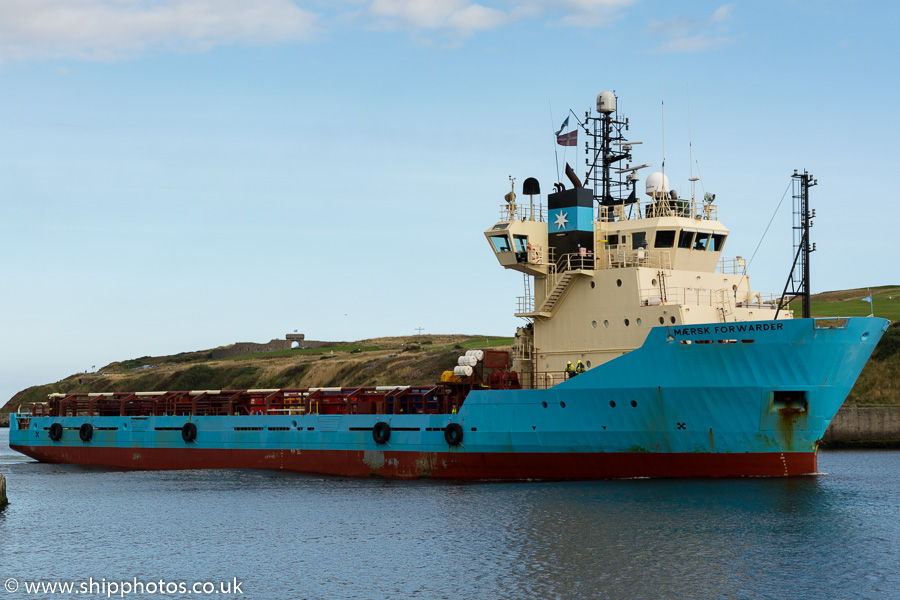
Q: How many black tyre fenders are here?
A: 5